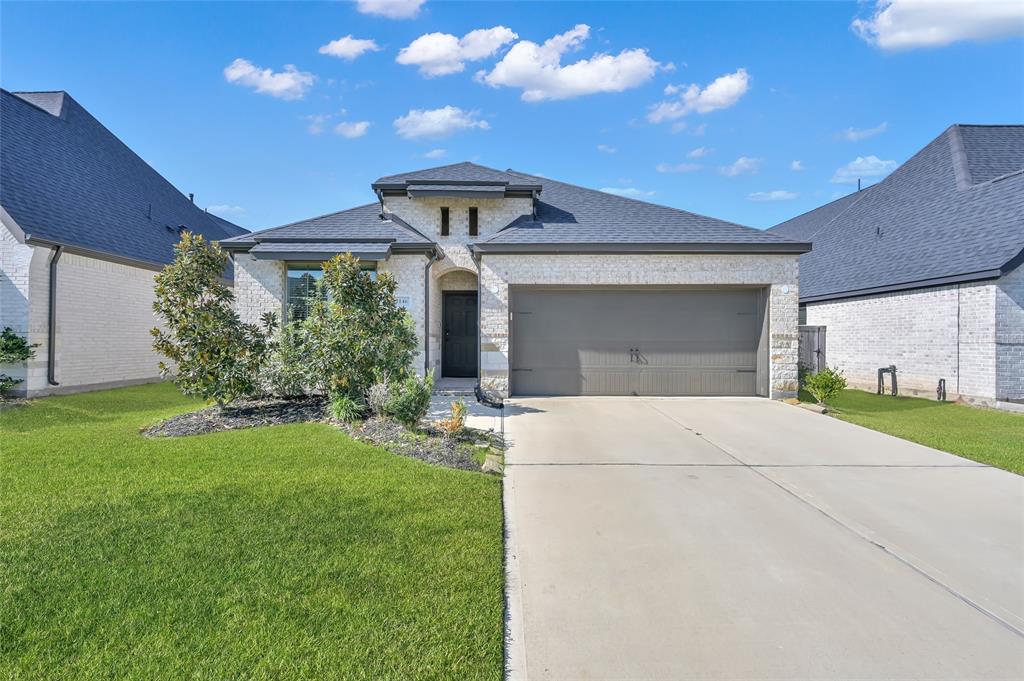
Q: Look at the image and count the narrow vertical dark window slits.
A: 2